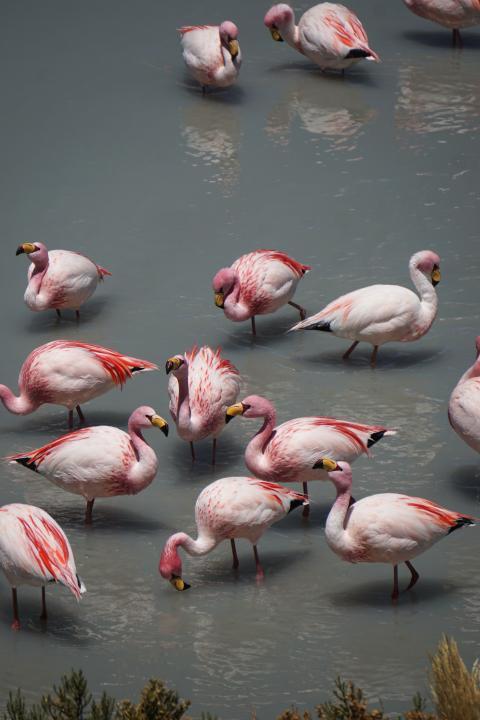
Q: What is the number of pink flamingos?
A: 14